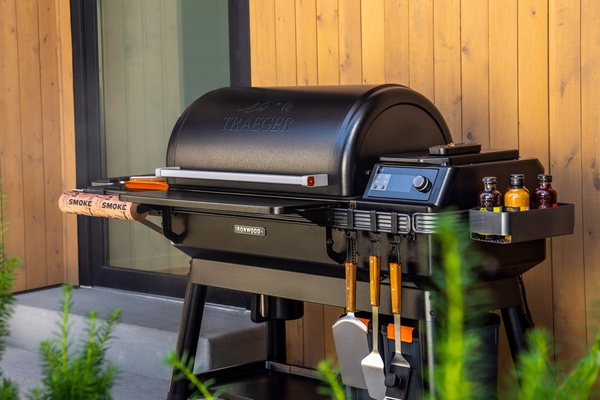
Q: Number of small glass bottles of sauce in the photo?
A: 3